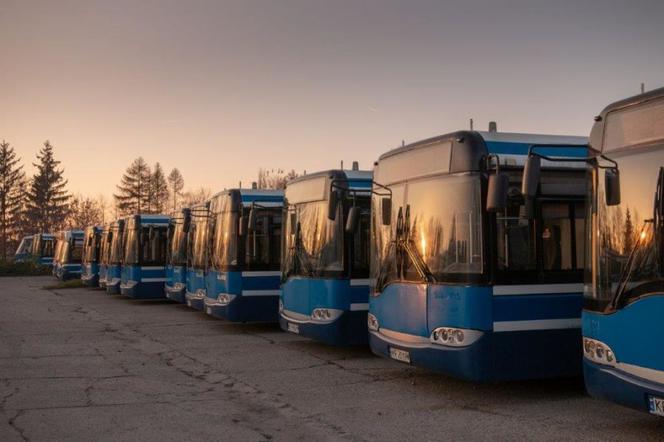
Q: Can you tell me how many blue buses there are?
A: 13